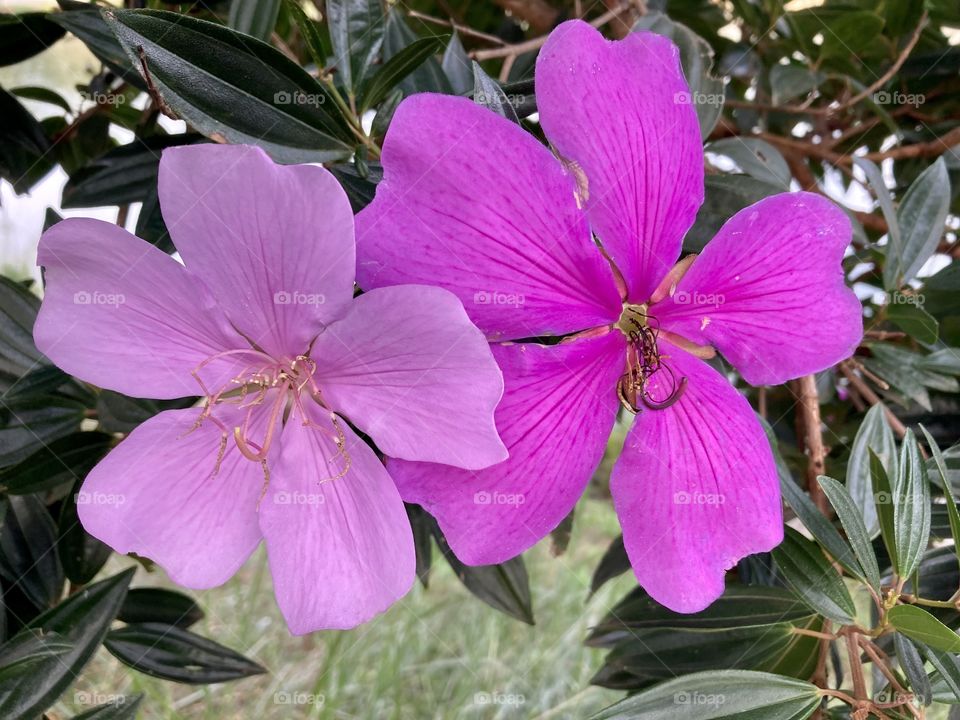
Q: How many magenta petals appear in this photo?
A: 5